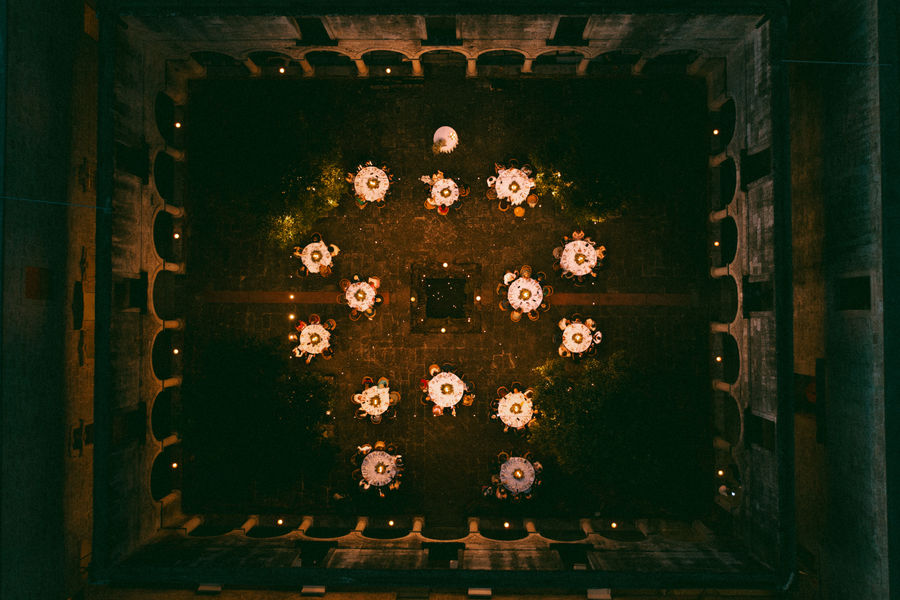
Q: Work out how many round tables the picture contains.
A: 15